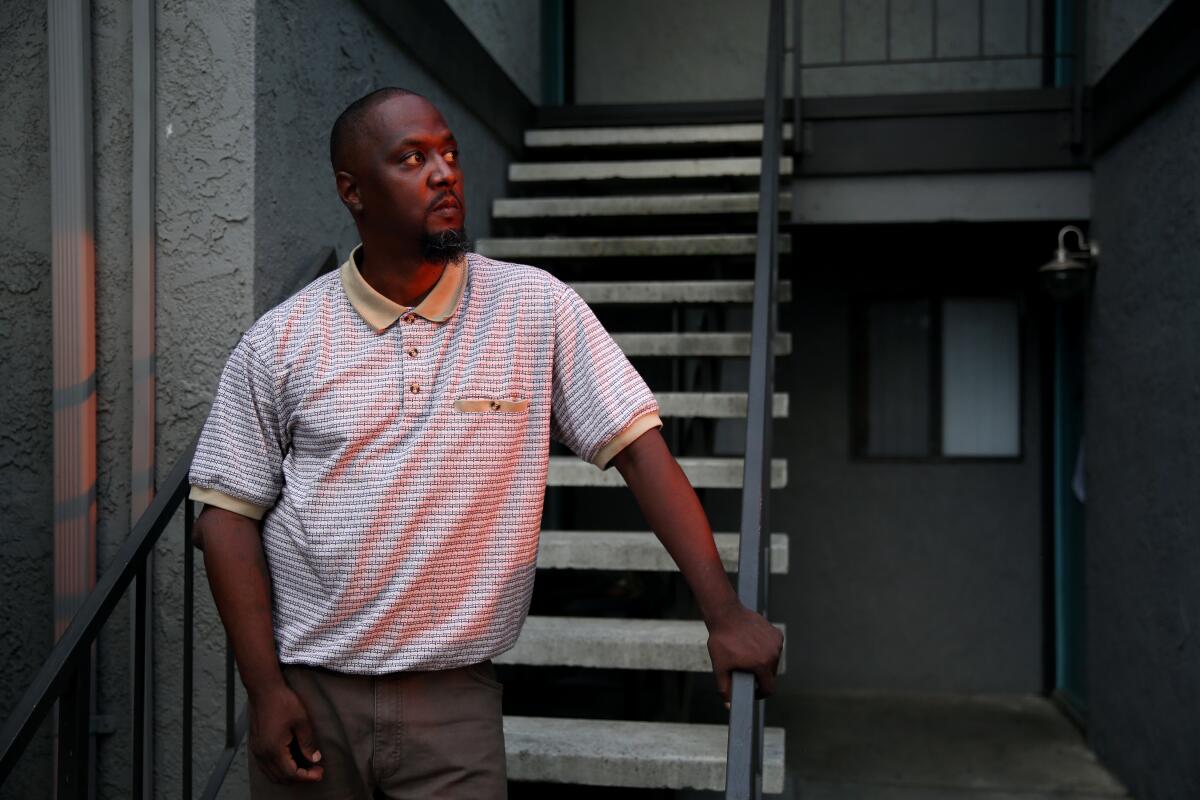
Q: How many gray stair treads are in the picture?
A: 11